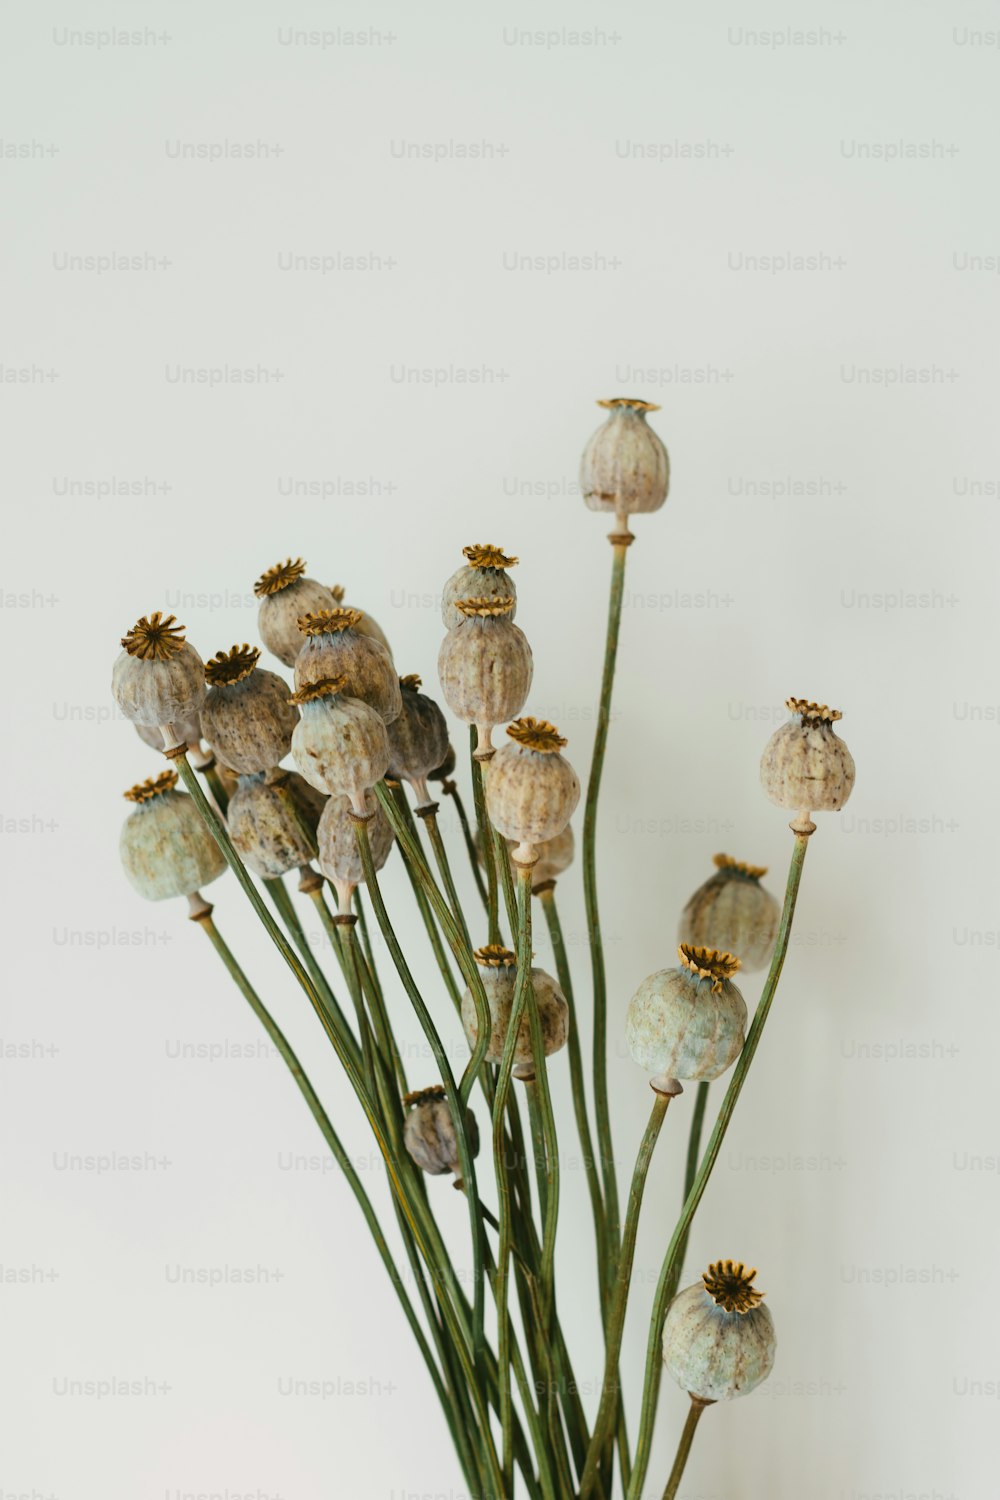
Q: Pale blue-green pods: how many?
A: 3